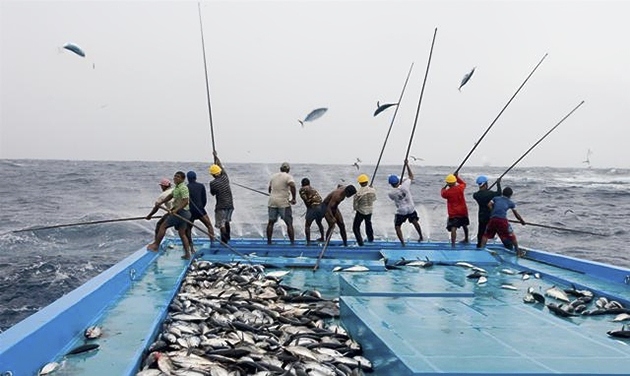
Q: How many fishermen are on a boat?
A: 12